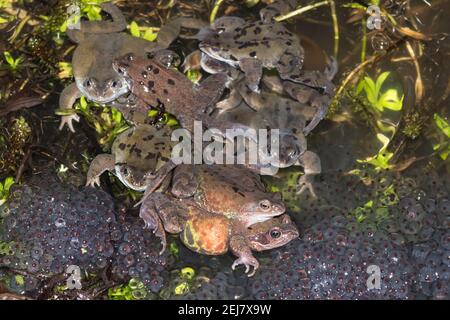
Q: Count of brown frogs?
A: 3